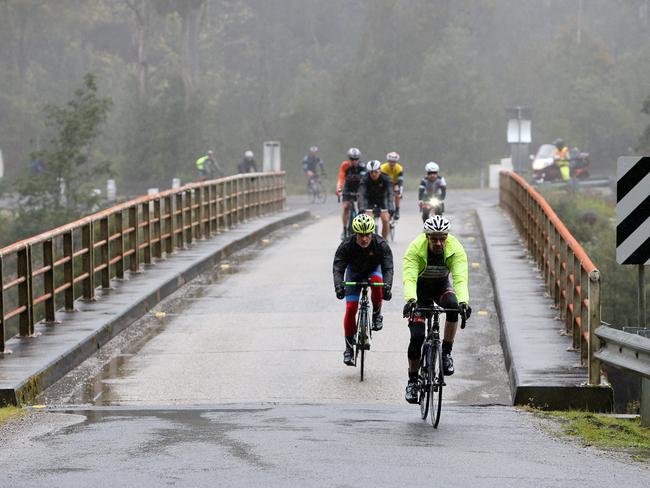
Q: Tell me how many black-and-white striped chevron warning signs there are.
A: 1